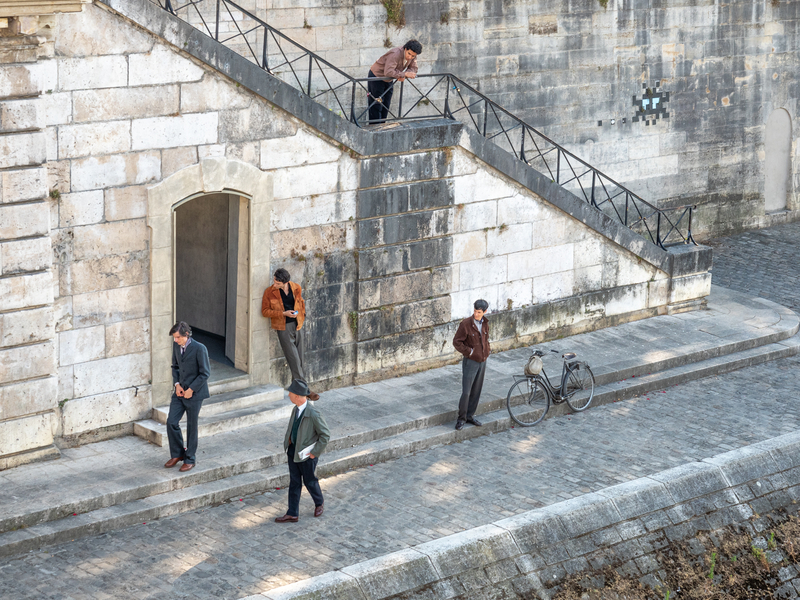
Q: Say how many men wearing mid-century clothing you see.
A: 5